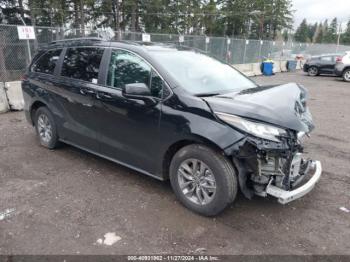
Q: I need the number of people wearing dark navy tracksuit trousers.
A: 0